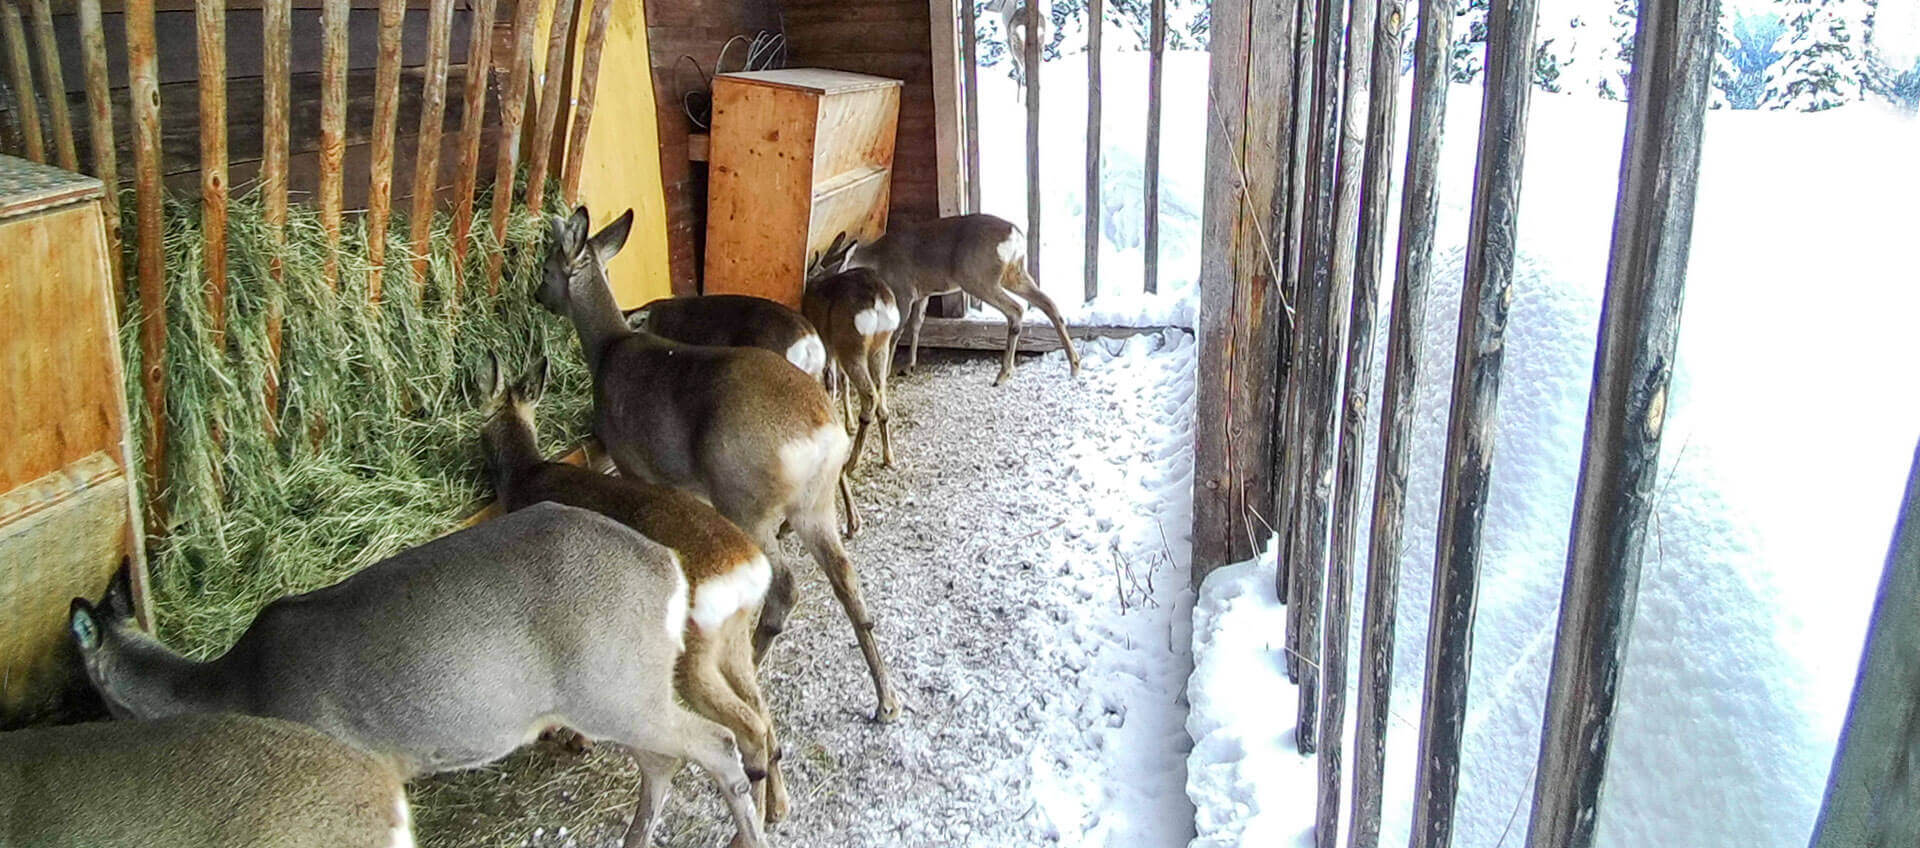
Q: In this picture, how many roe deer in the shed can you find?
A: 7